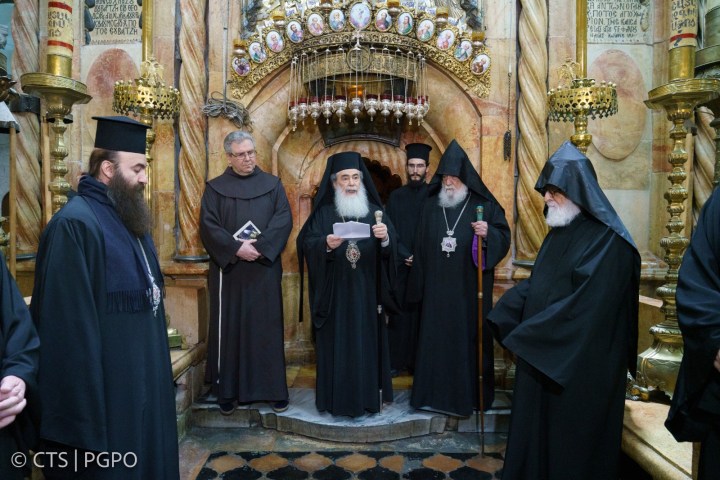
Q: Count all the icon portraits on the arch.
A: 13